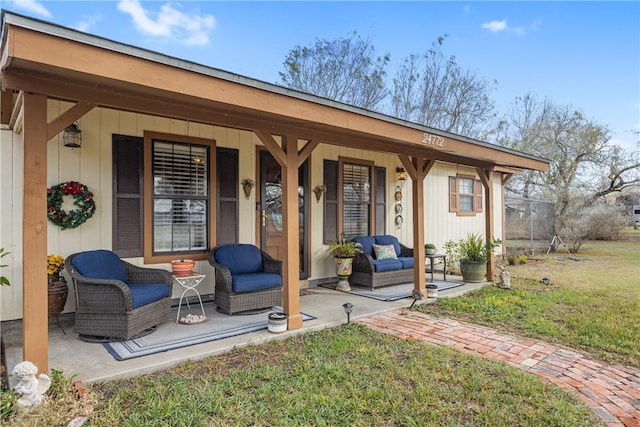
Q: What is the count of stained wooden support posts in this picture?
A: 4